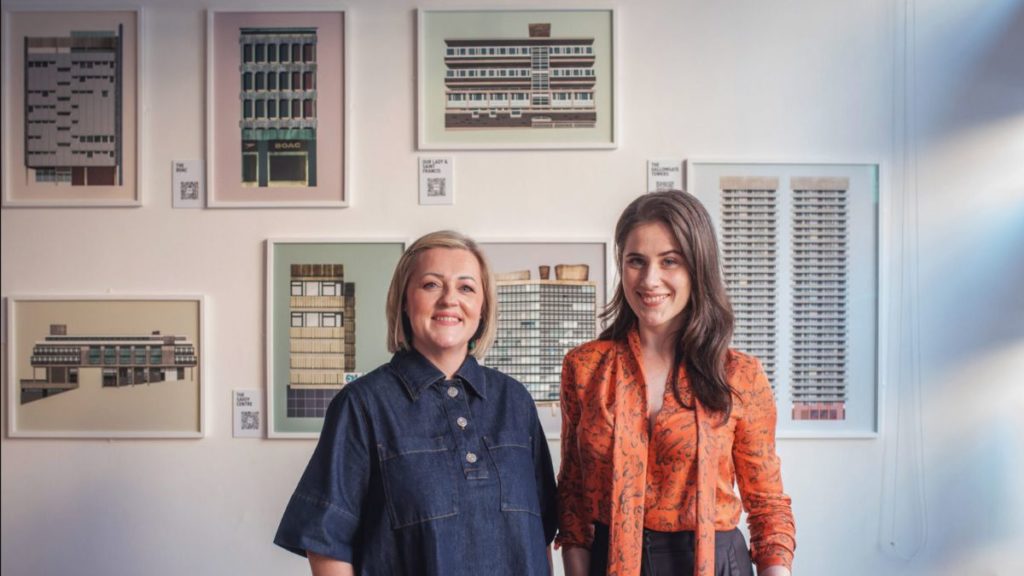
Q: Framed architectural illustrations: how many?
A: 7